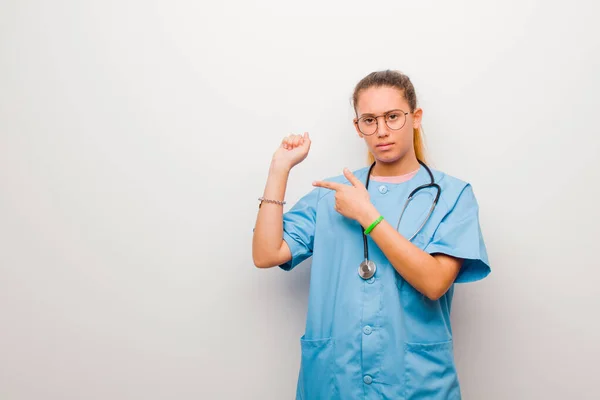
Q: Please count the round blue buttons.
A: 4